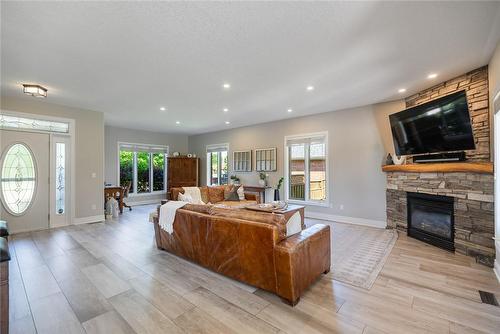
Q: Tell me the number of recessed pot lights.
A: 9